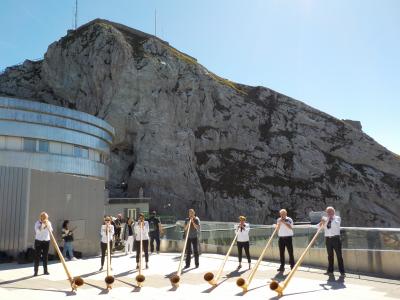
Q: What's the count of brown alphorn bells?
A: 7